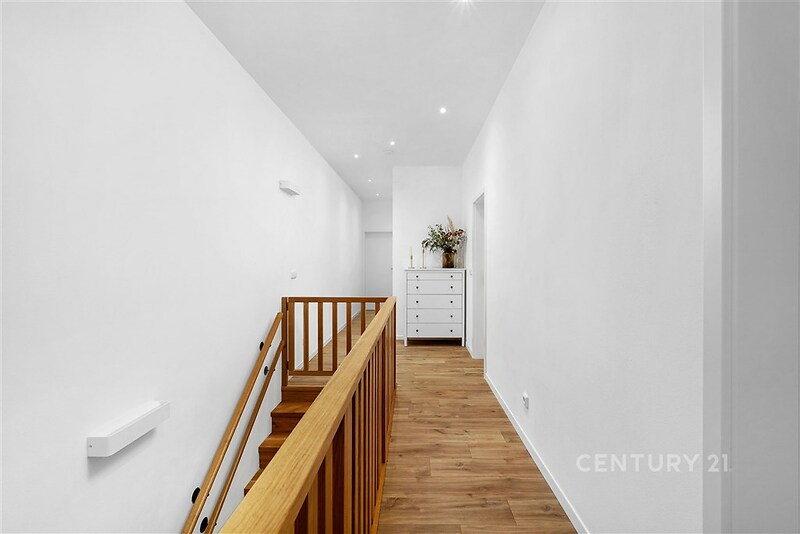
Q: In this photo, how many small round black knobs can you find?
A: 10